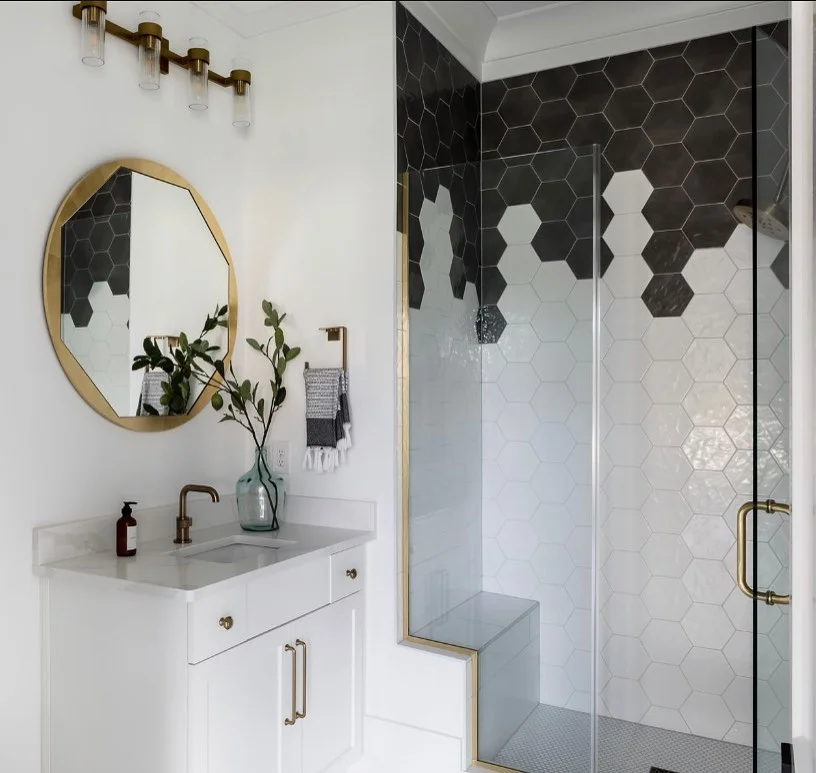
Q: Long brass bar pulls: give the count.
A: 2